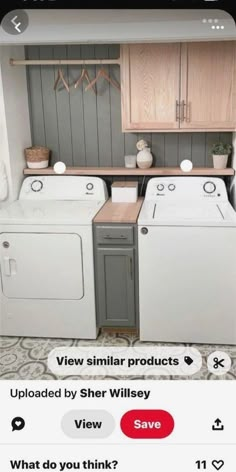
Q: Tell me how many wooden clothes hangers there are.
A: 3